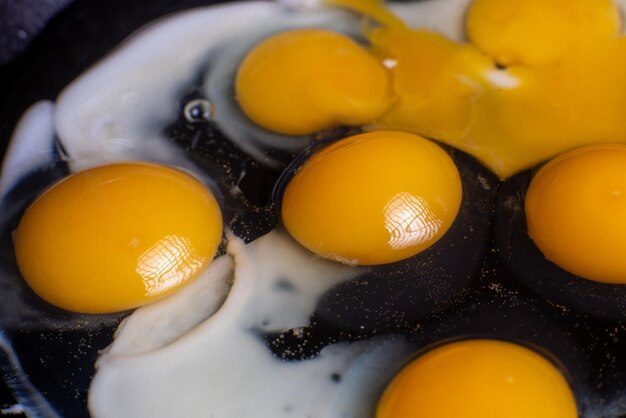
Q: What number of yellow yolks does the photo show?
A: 6